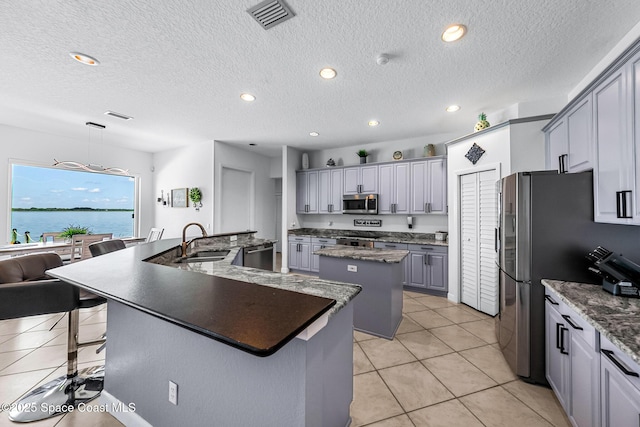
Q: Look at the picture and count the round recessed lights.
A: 7